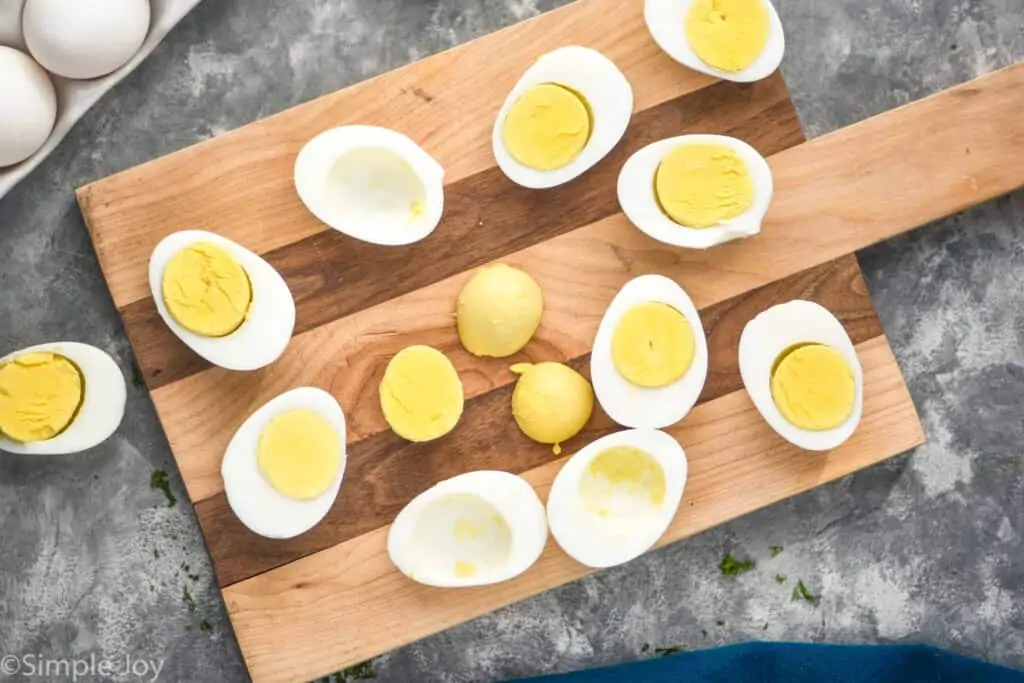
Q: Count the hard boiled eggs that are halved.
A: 11